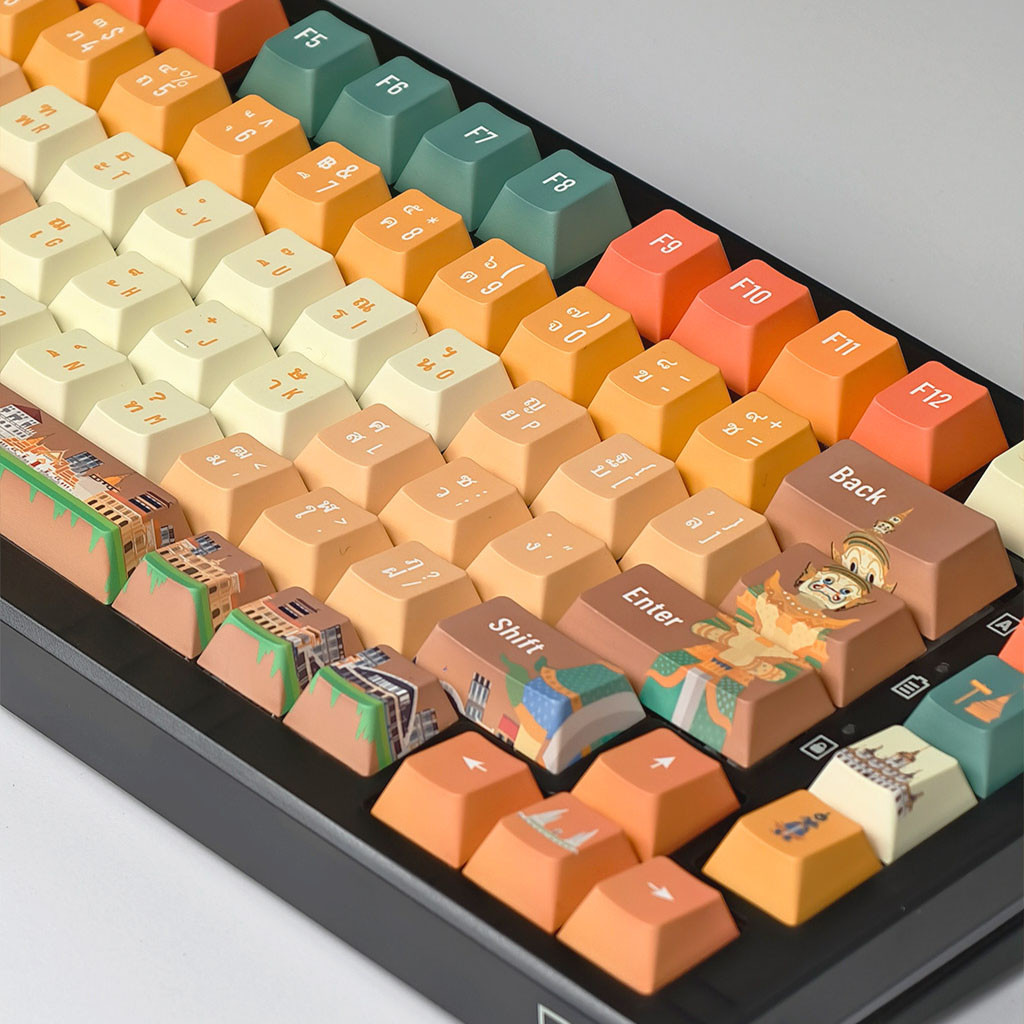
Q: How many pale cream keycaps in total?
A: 15